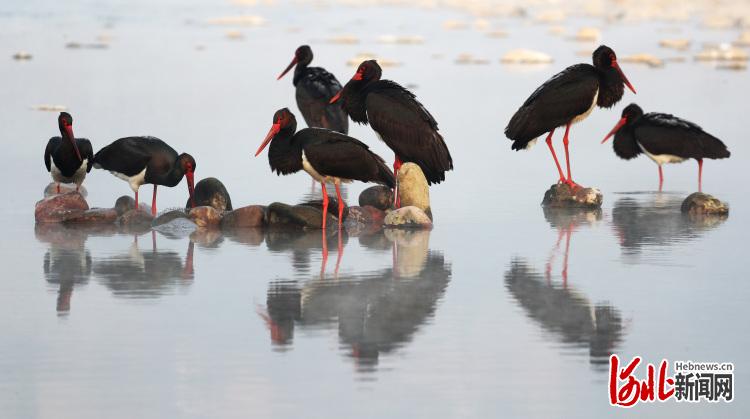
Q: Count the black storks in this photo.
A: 7